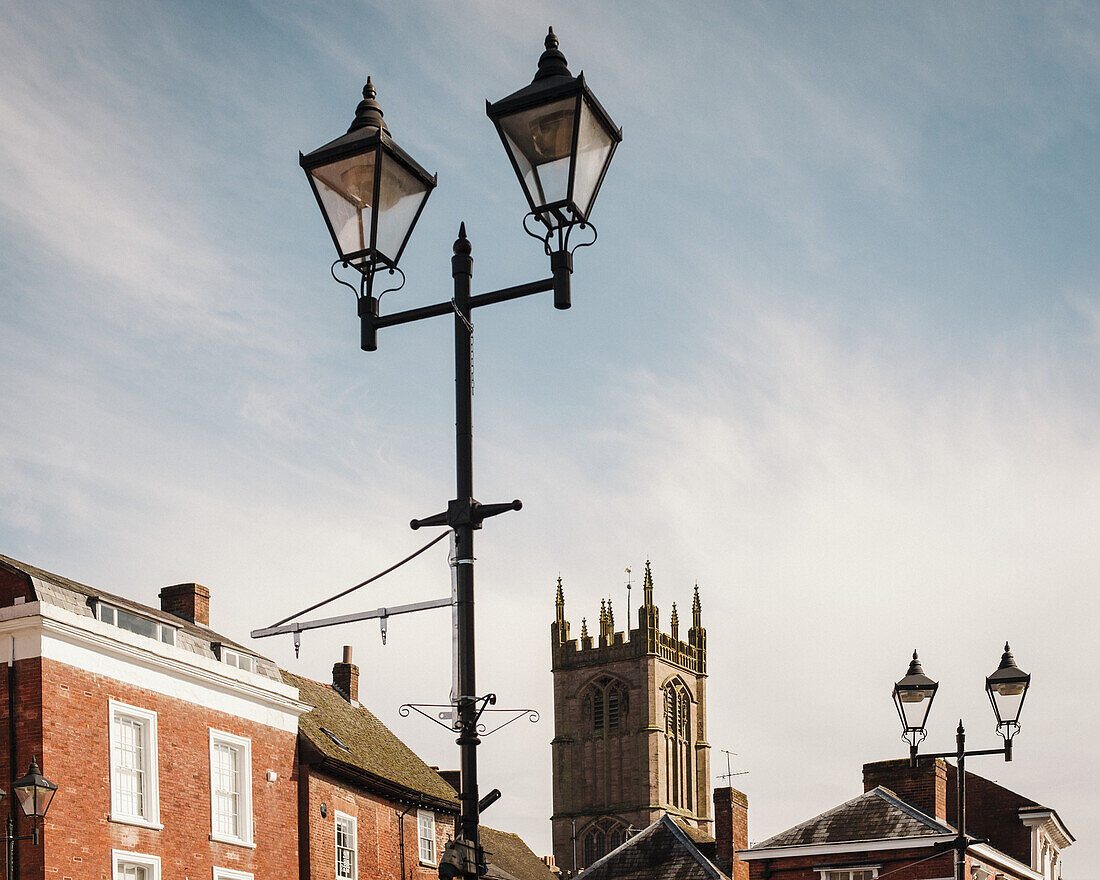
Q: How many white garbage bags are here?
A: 0